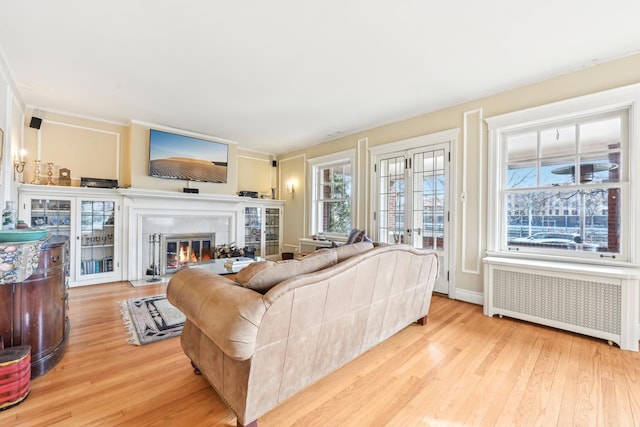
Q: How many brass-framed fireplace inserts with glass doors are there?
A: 1